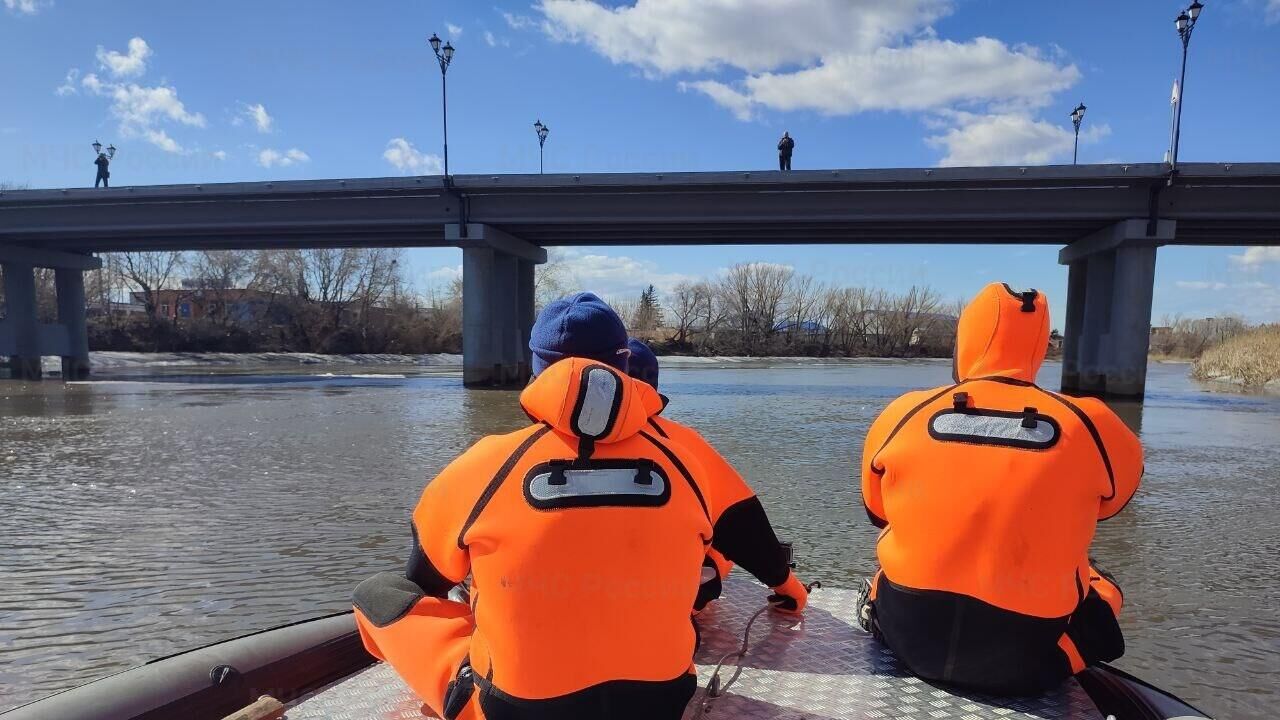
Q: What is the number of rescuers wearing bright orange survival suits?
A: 3